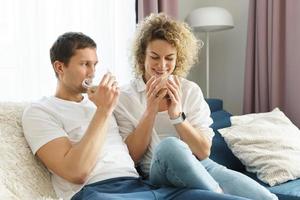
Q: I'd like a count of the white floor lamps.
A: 1